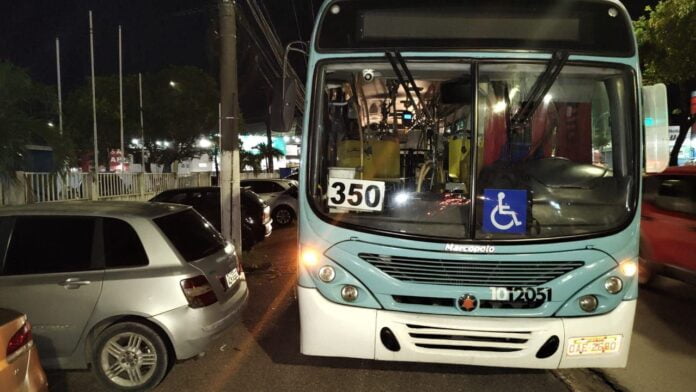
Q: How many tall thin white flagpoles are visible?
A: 4